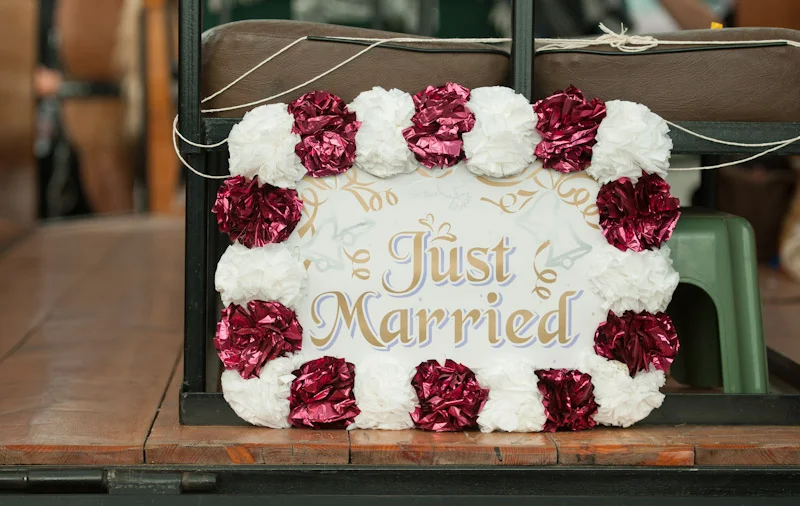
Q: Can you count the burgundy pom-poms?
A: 10